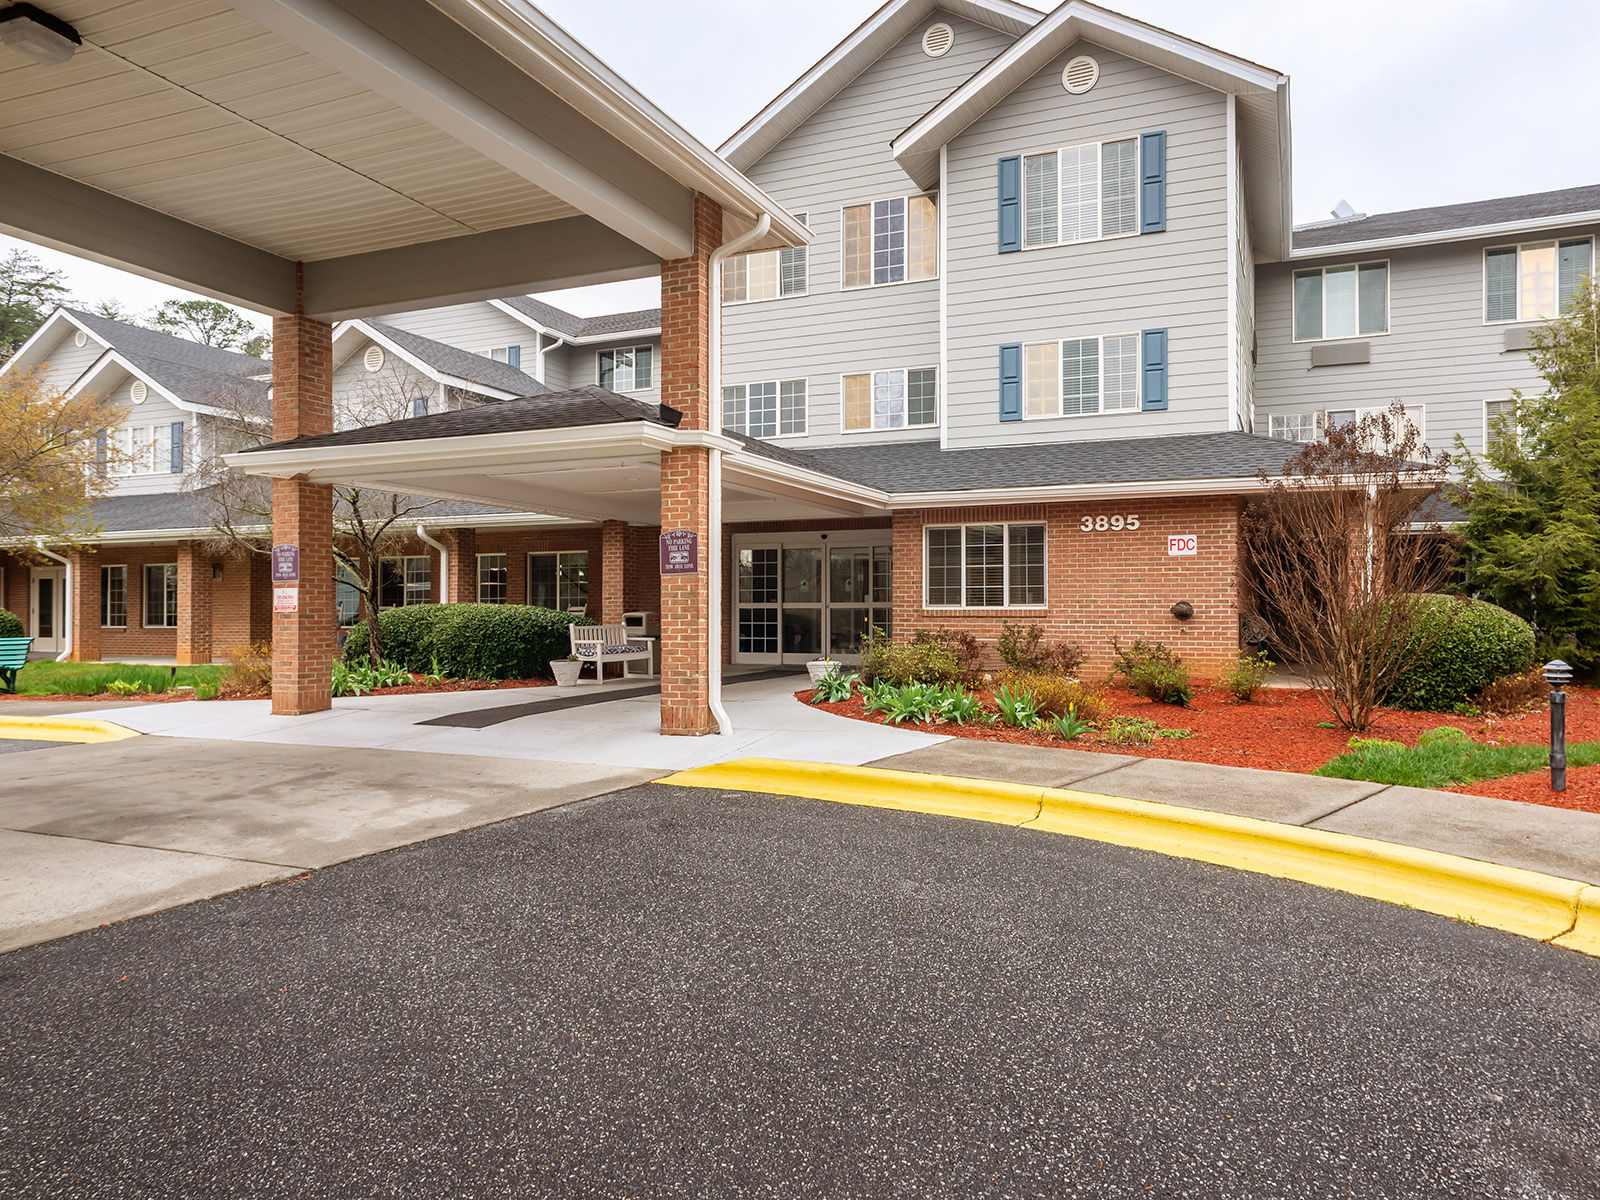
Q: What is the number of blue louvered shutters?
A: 8